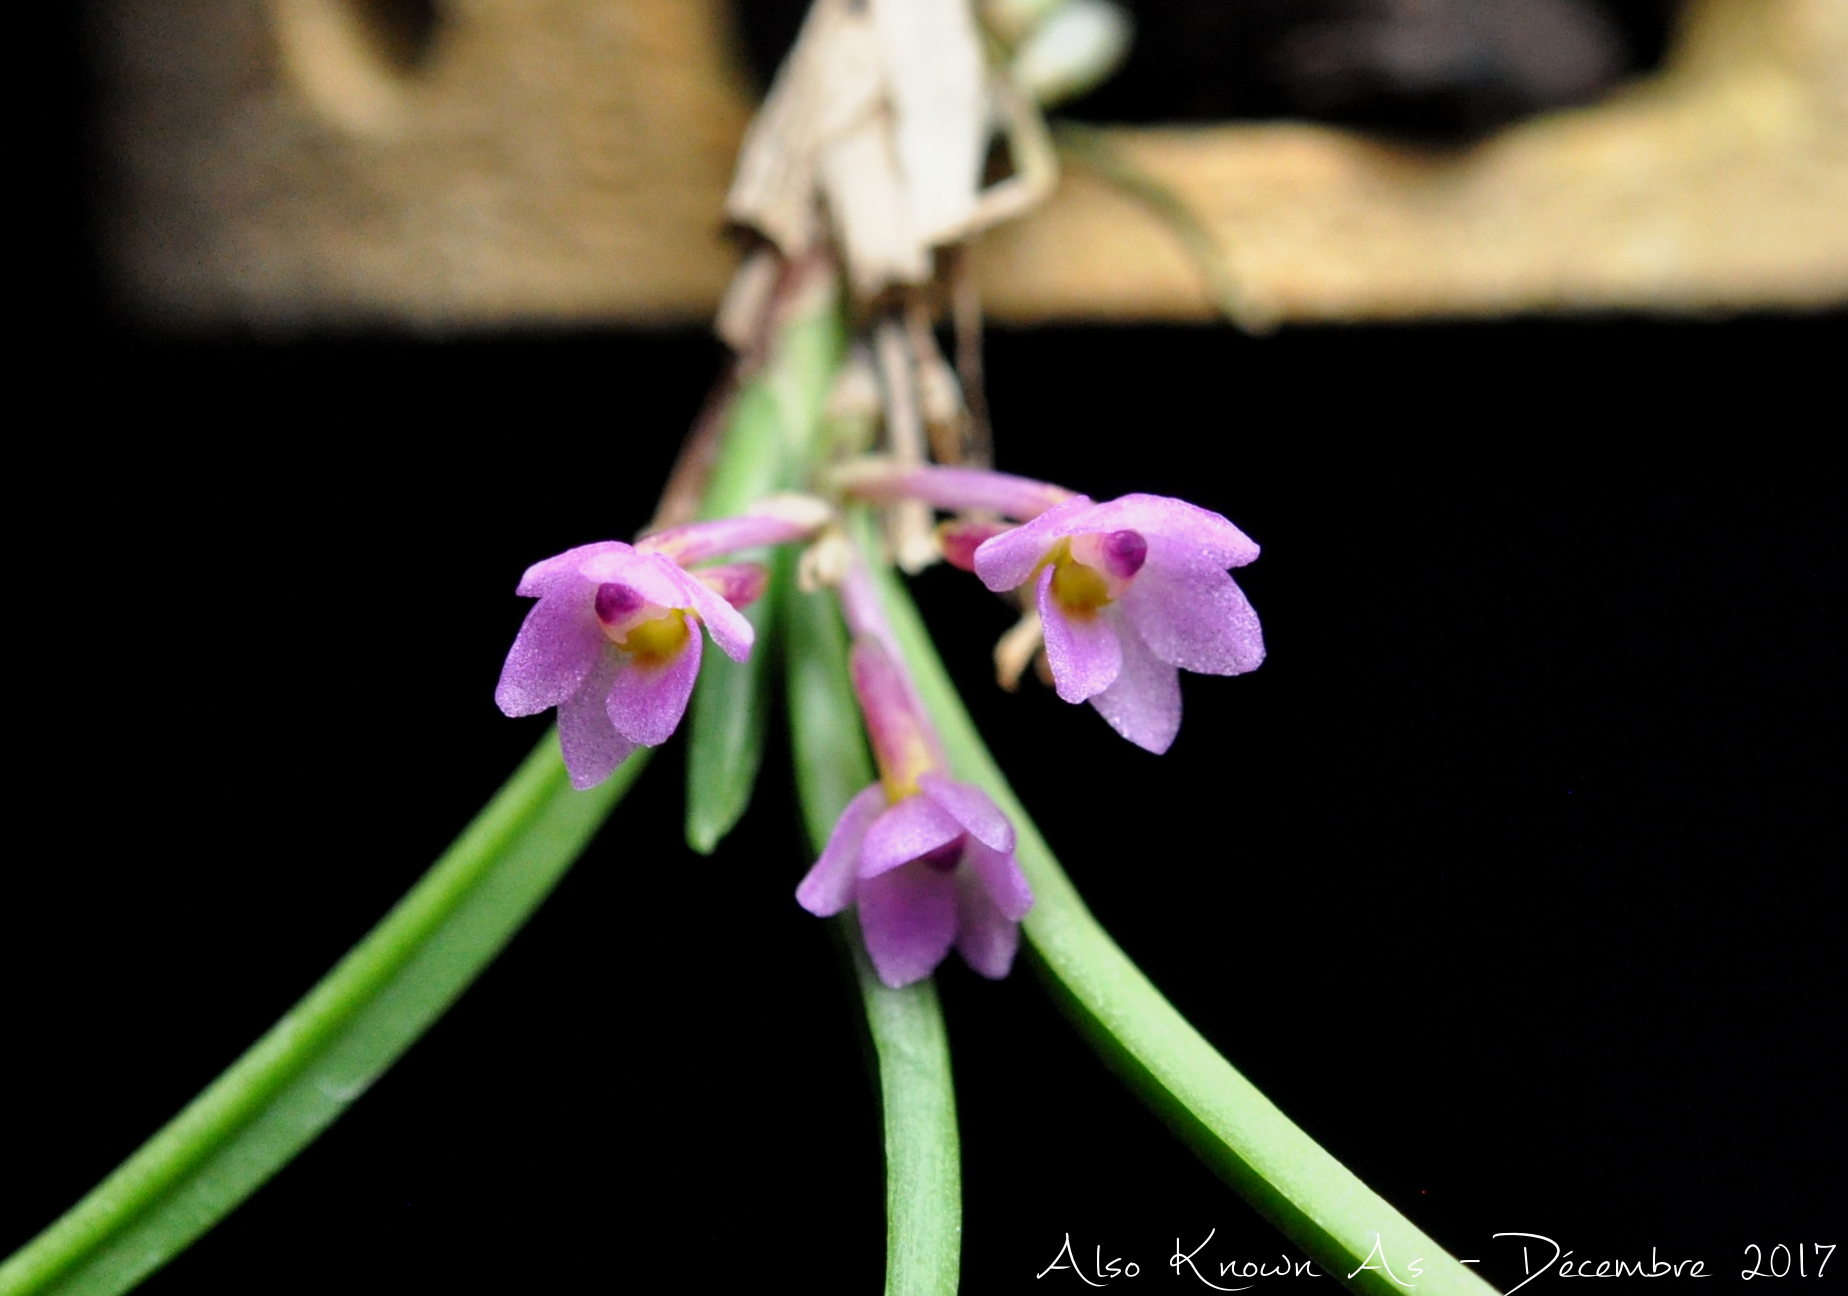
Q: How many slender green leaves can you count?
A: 4